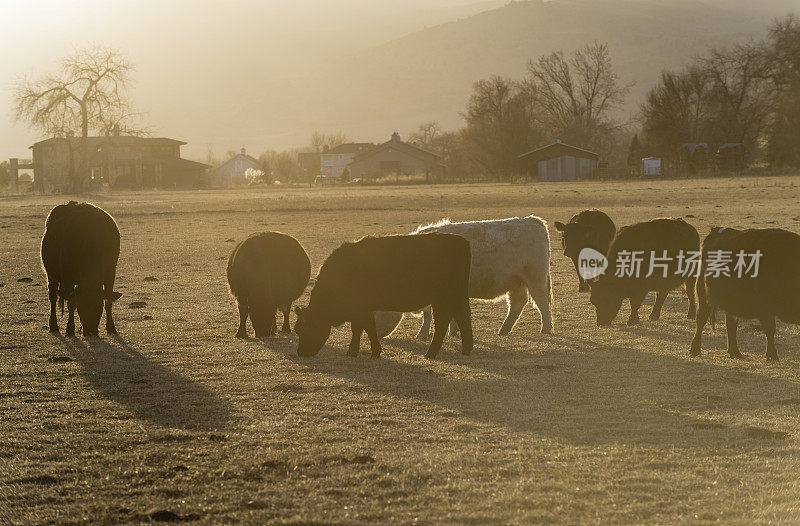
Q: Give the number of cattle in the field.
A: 7